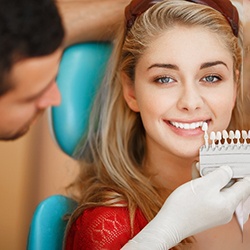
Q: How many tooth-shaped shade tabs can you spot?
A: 8